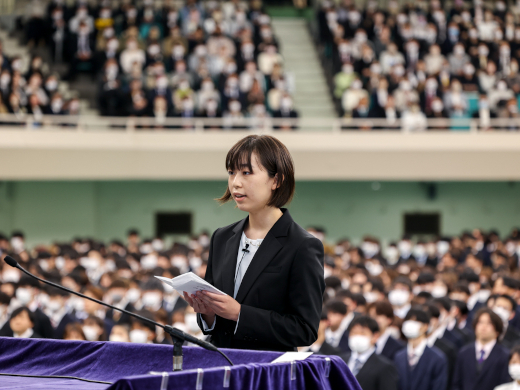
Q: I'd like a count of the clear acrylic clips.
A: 5